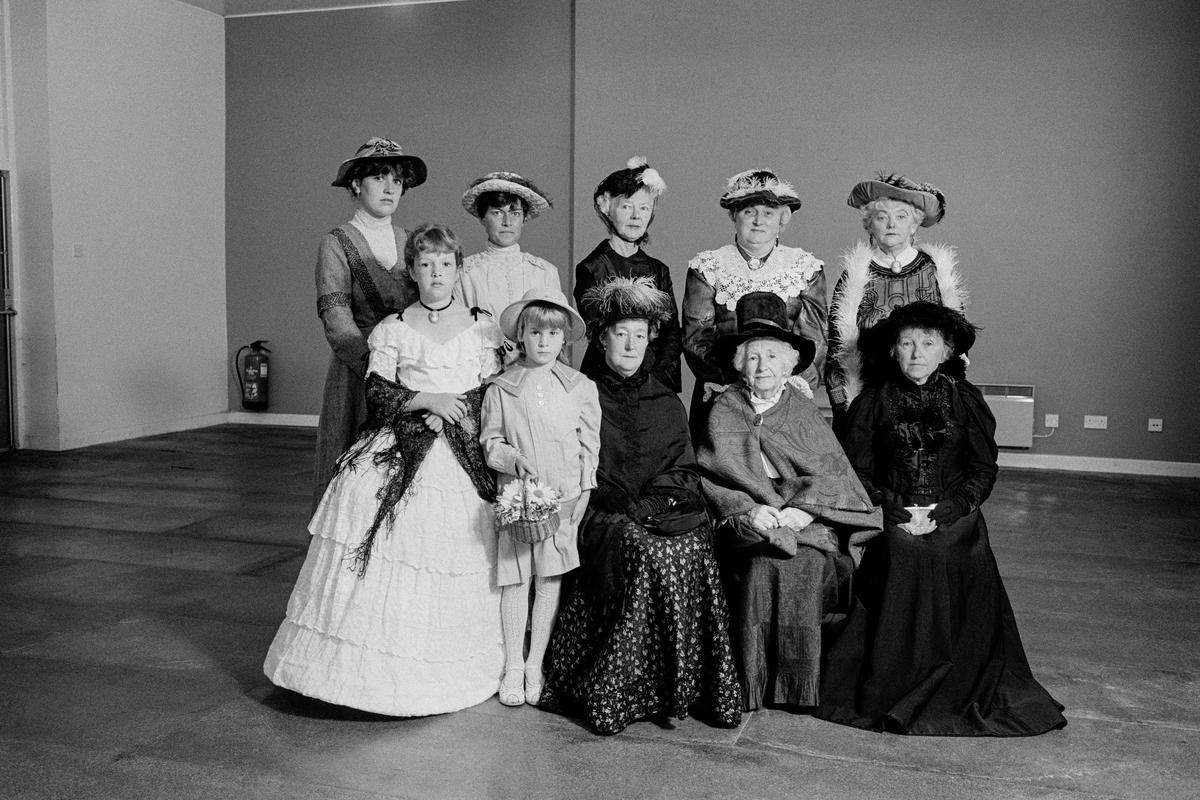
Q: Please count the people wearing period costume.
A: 10